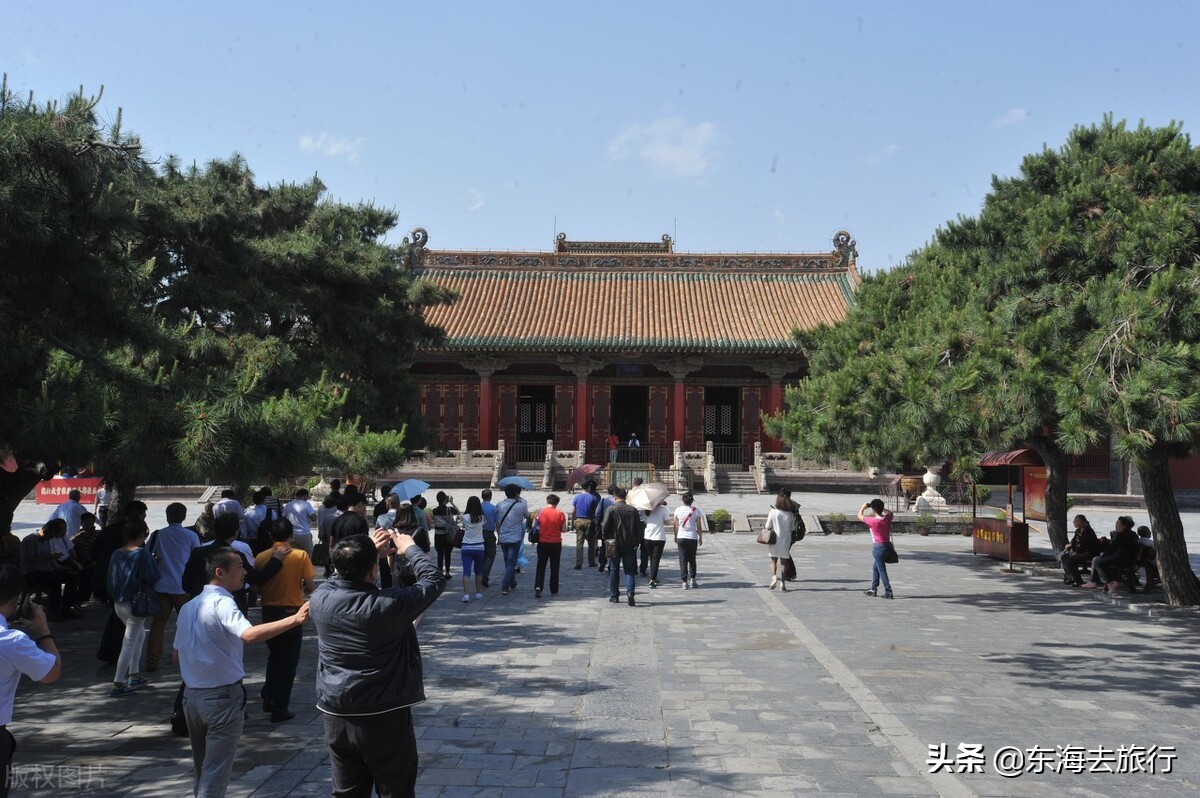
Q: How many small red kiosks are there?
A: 1